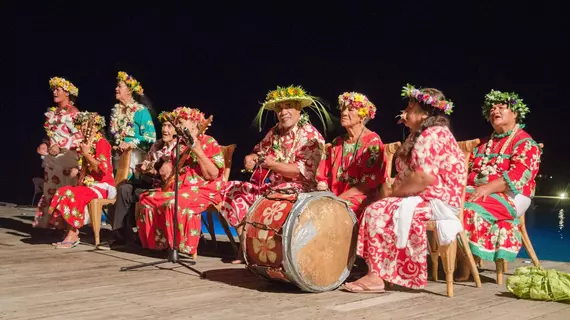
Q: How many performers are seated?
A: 7